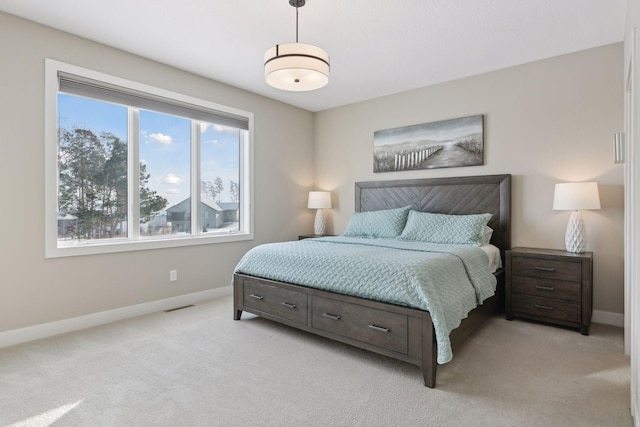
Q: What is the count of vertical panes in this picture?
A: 3